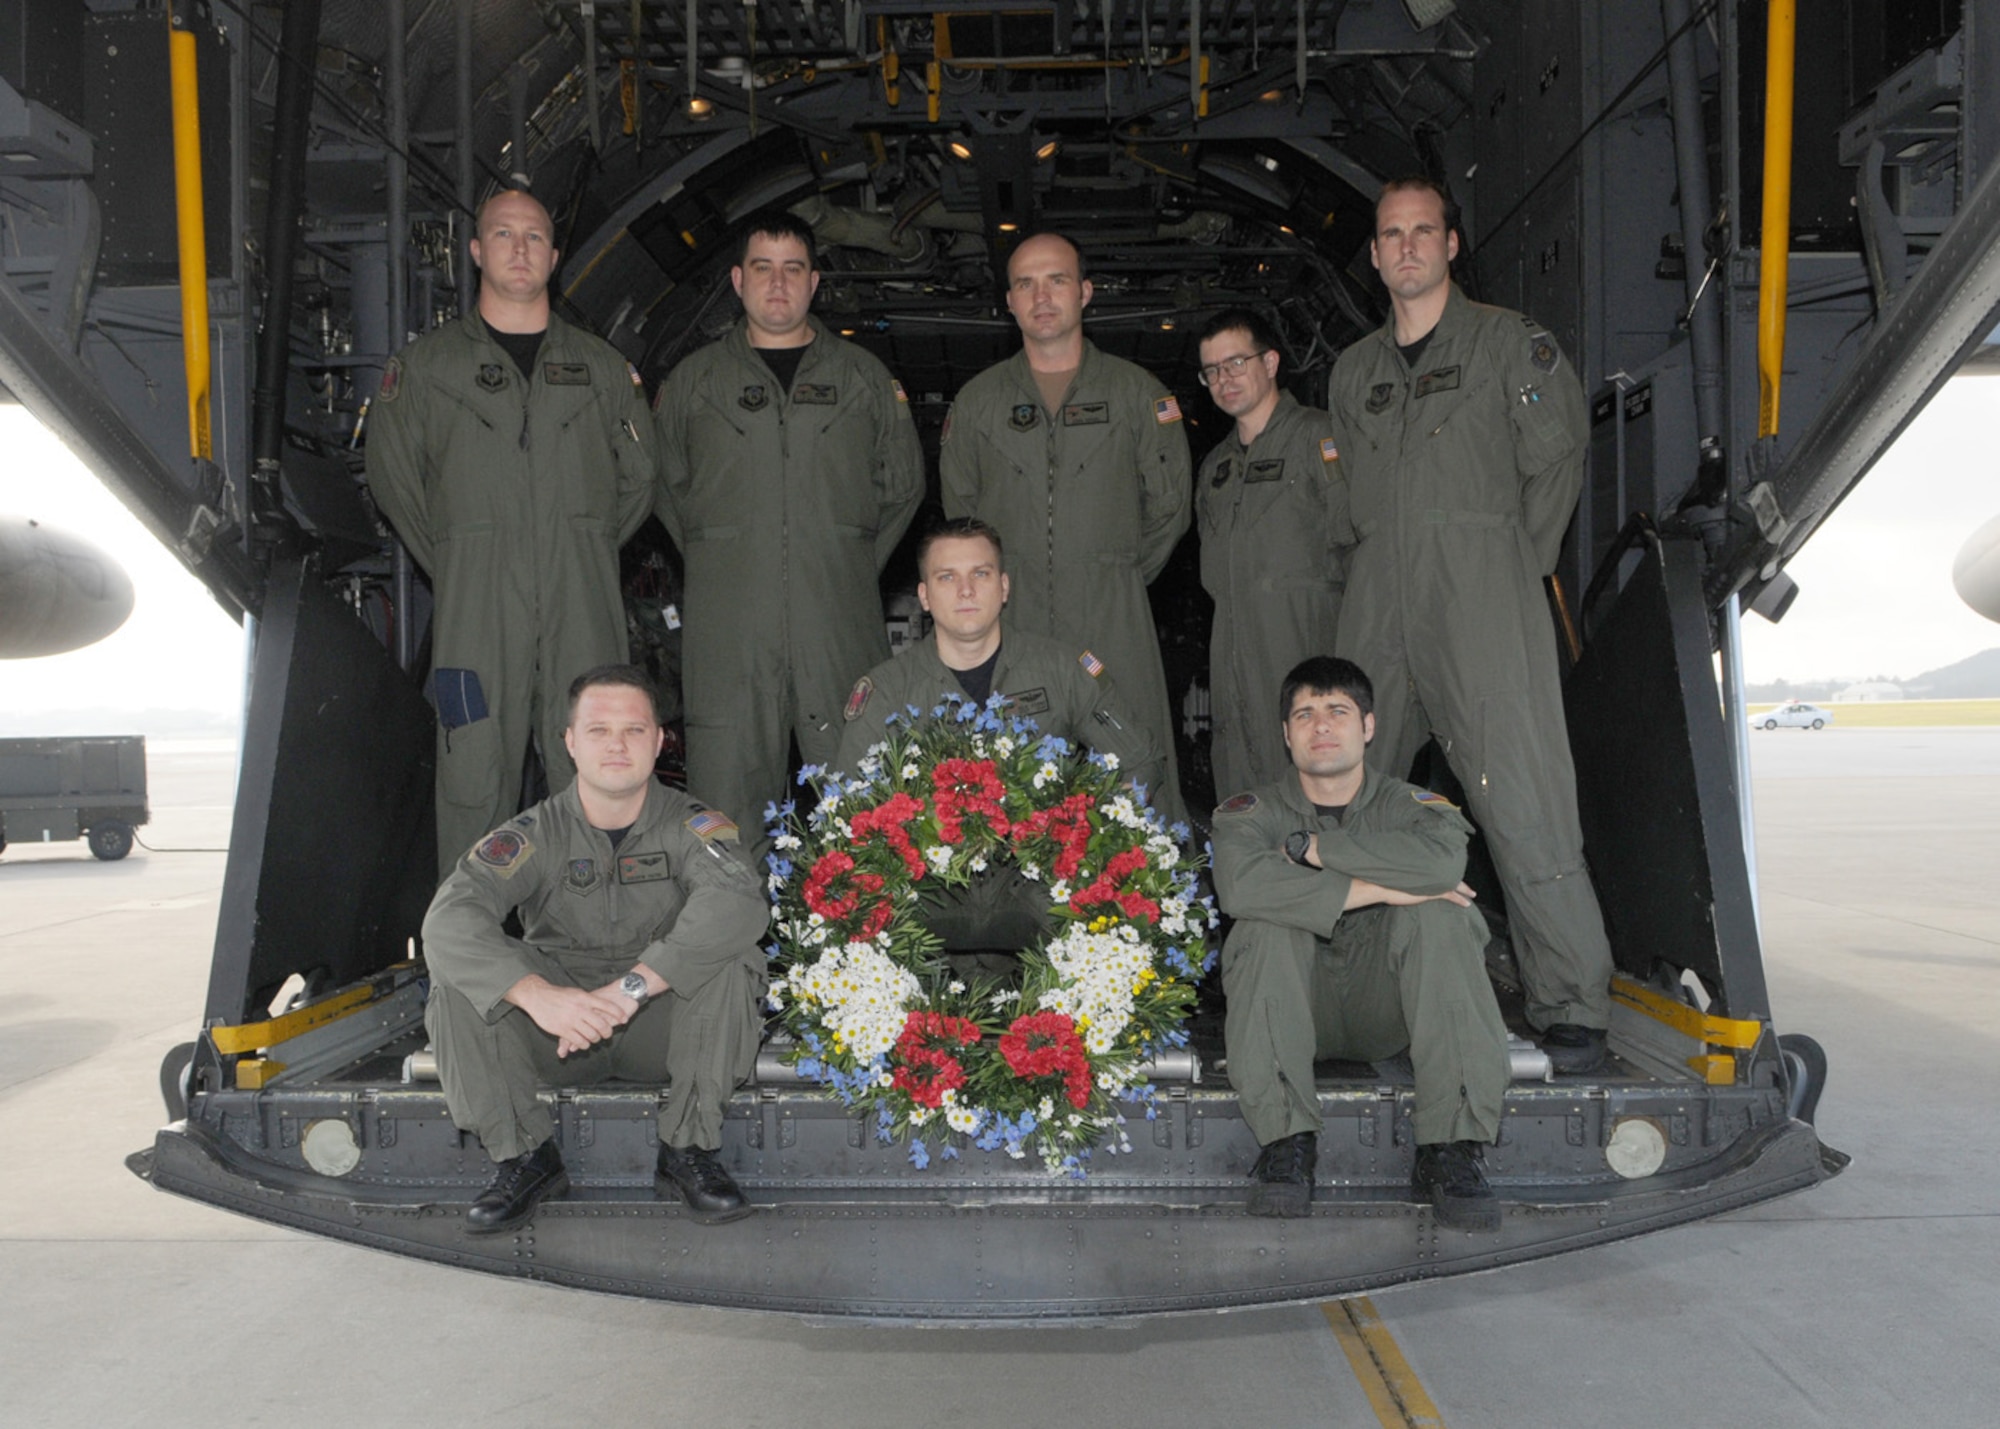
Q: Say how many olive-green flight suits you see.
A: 8